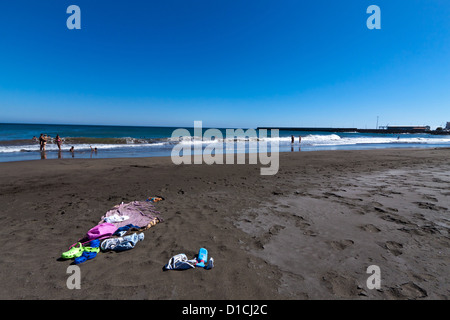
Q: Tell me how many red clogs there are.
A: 0